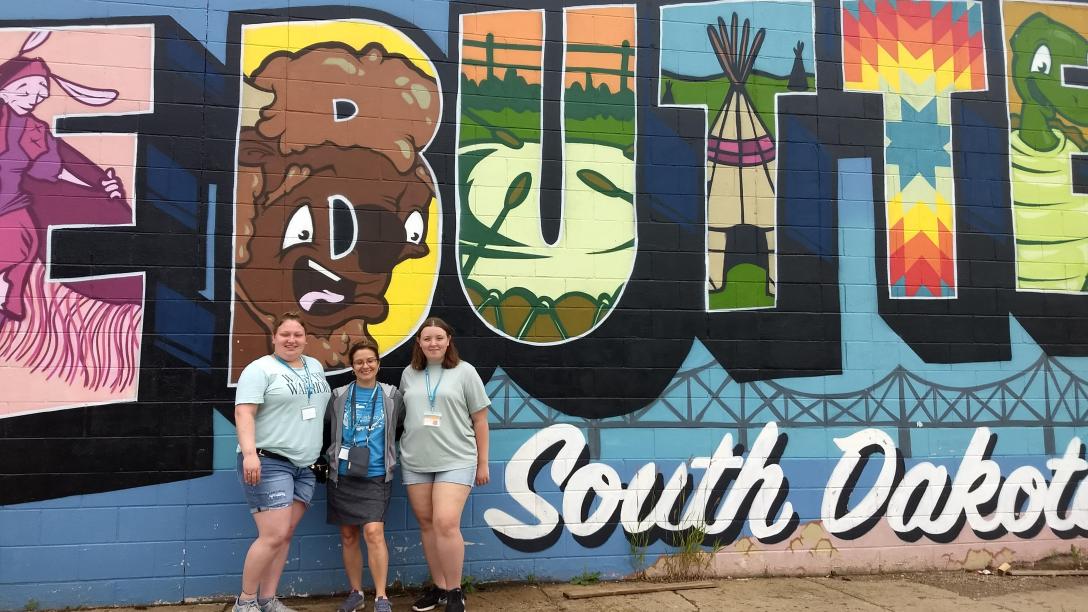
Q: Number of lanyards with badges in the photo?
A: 3